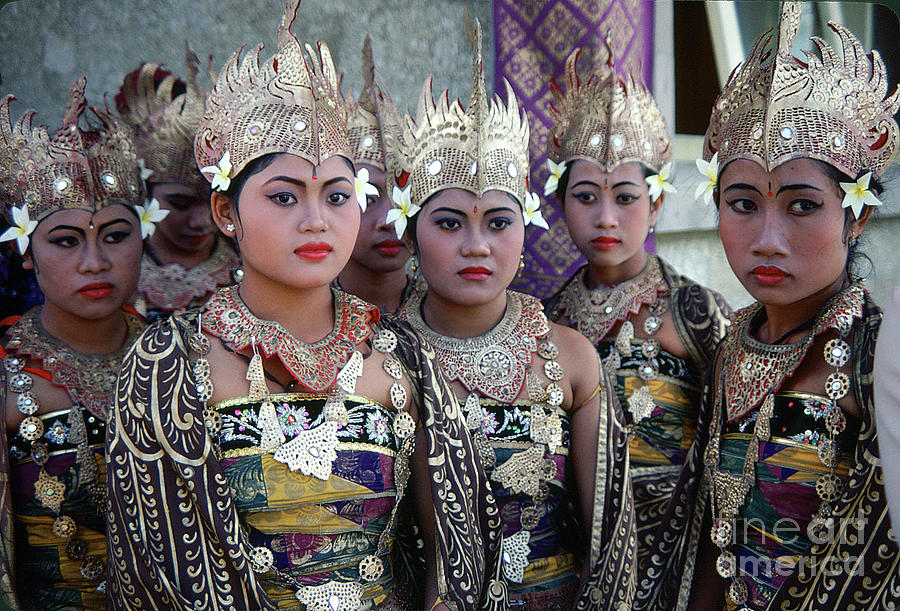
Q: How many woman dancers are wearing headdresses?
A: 7